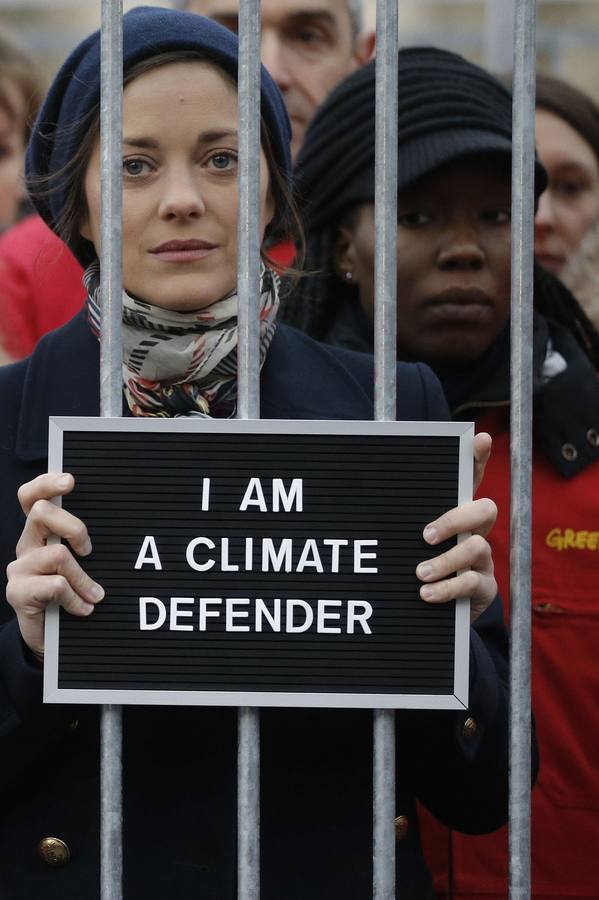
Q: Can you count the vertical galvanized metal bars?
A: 4